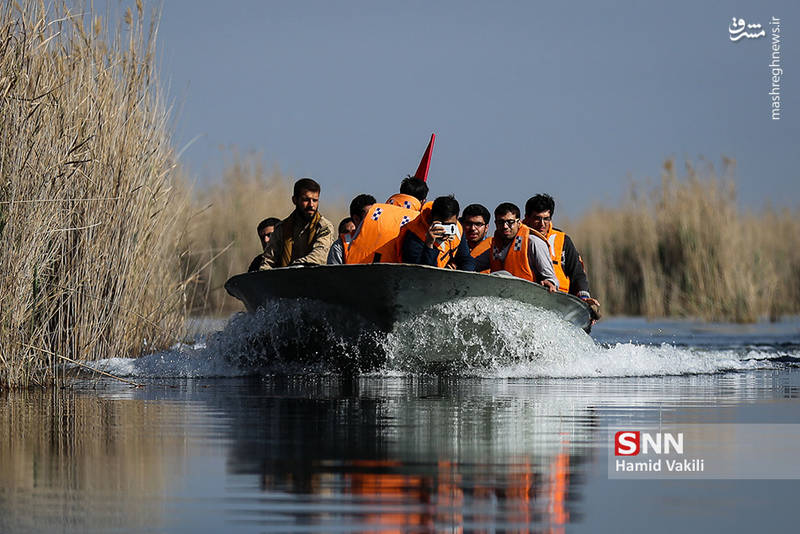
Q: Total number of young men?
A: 9